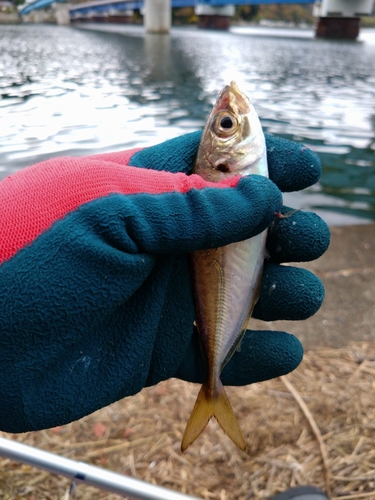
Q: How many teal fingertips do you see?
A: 5